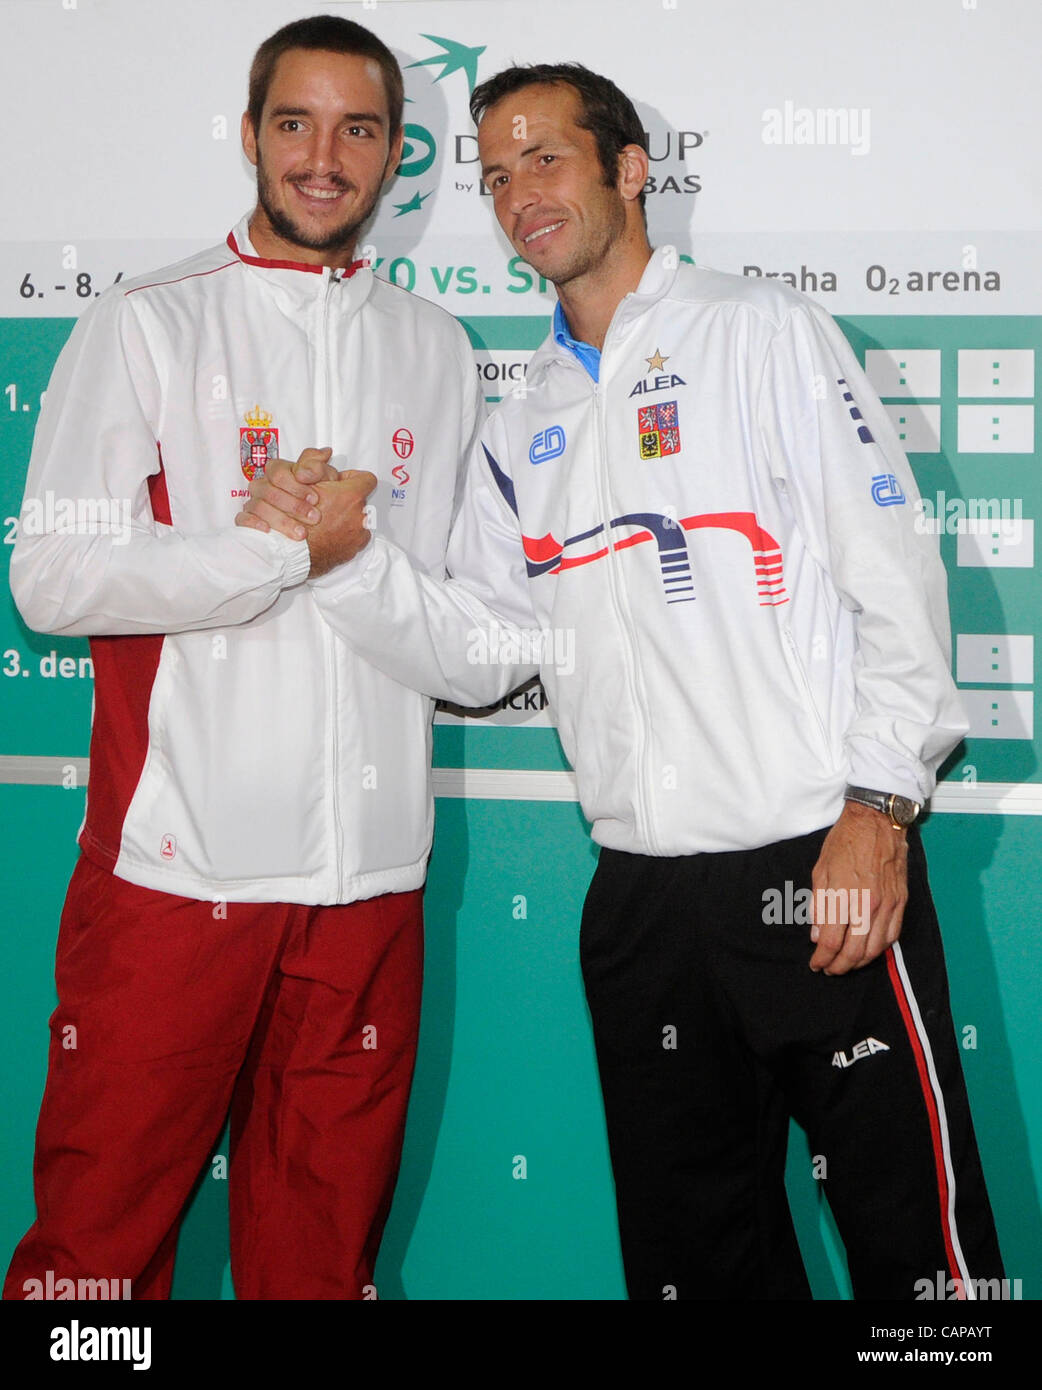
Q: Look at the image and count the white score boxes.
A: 7